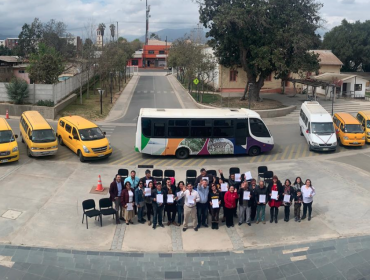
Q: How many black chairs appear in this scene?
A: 10